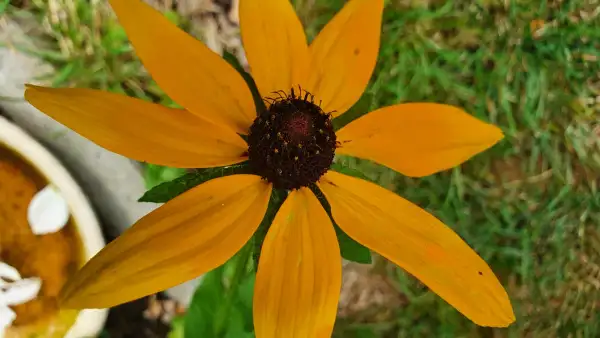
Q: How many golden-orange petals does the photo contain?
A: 8